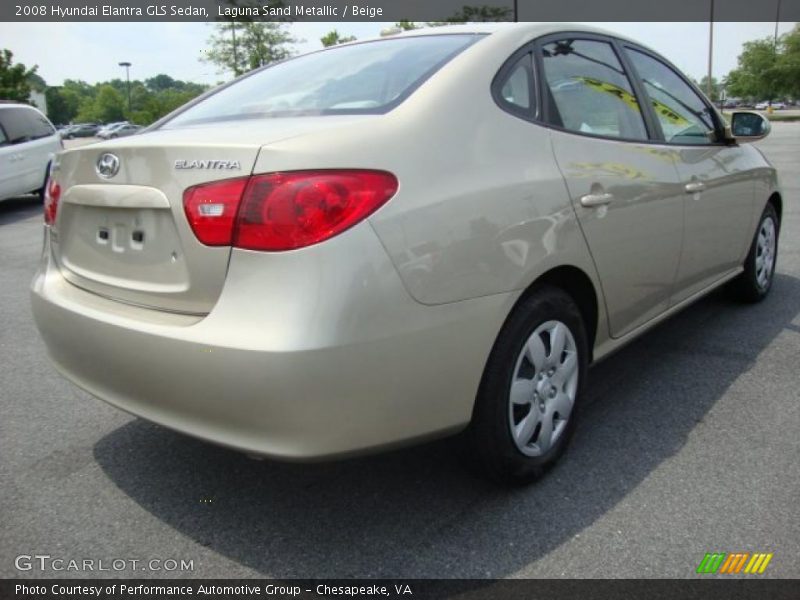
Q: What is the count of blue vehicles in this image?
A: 0